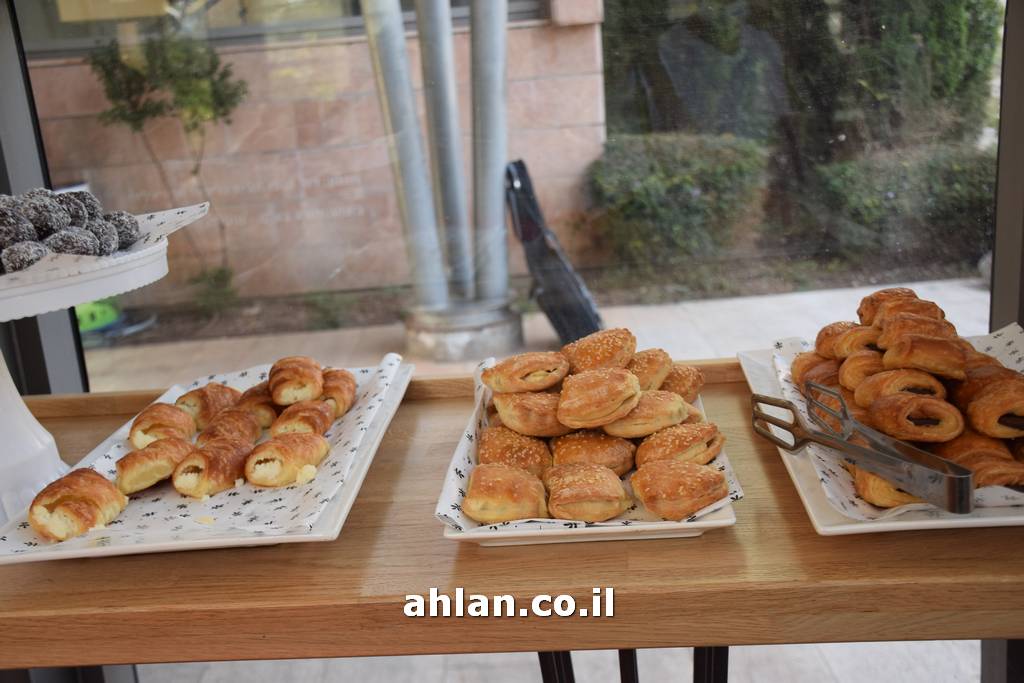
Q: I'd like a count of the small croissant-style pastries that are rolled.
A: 11